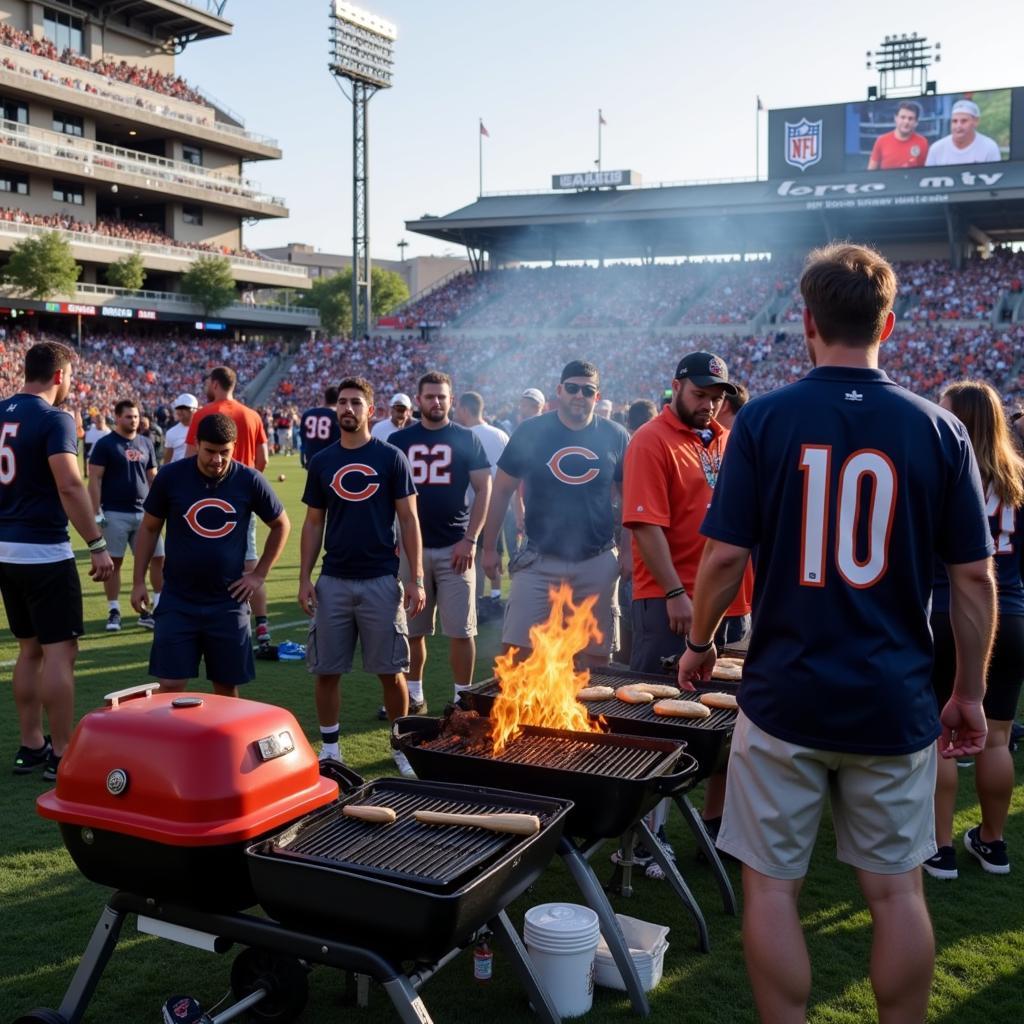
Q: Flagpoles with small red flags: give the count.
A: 3